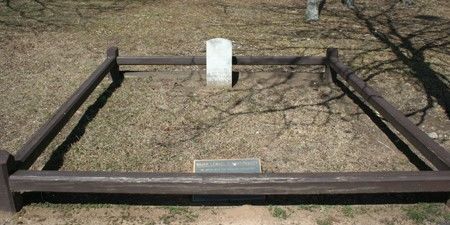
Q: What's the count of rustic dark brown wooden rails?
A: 4